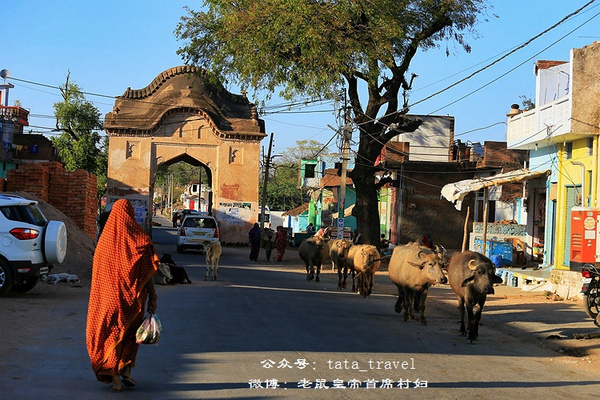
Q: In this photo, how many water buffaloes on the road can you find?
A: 5